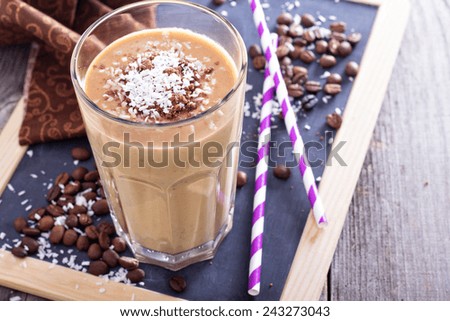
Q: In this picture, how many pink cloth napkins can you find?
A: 0